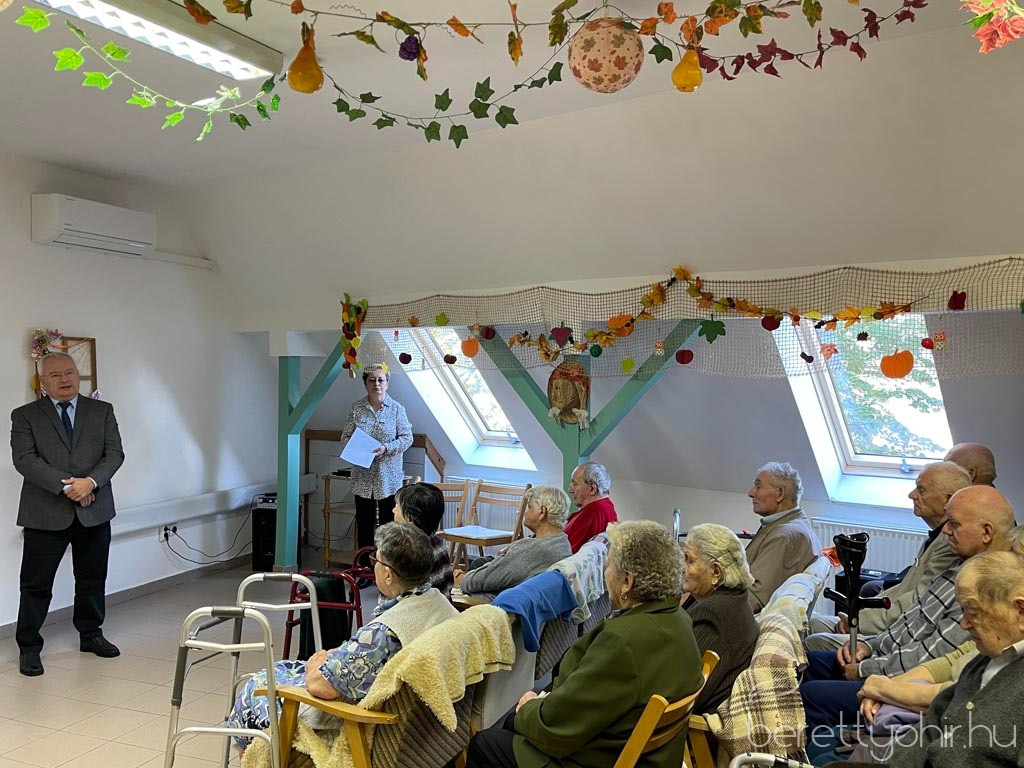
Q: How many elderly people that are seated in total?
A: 12